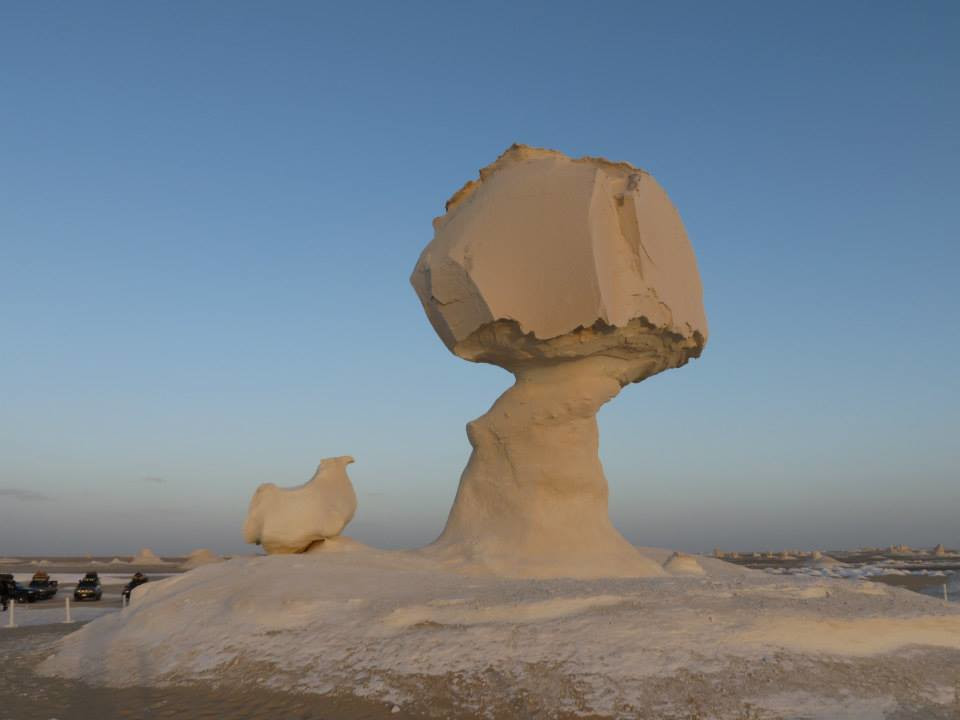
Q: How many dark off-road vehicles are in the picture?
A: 4